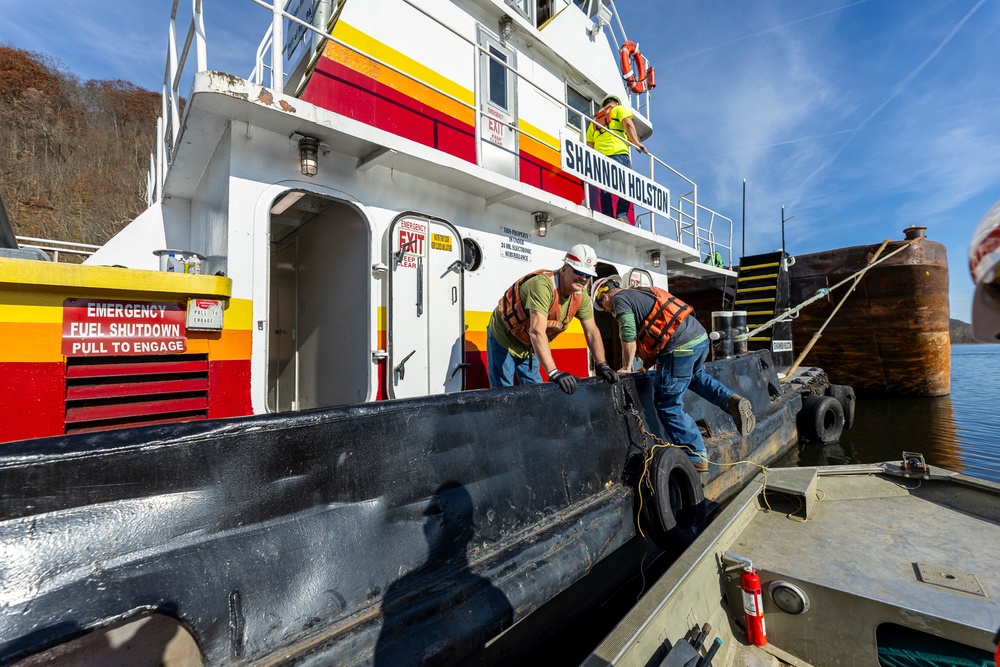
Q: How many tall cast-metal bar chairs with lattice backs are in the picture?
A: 0